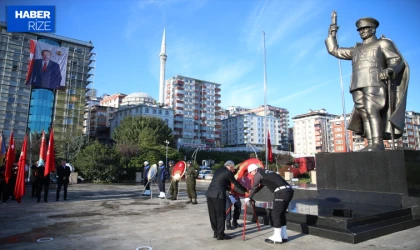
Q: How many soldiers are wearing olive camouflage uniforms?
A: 2